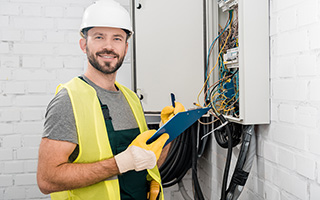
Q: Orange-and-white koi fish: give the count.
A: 0